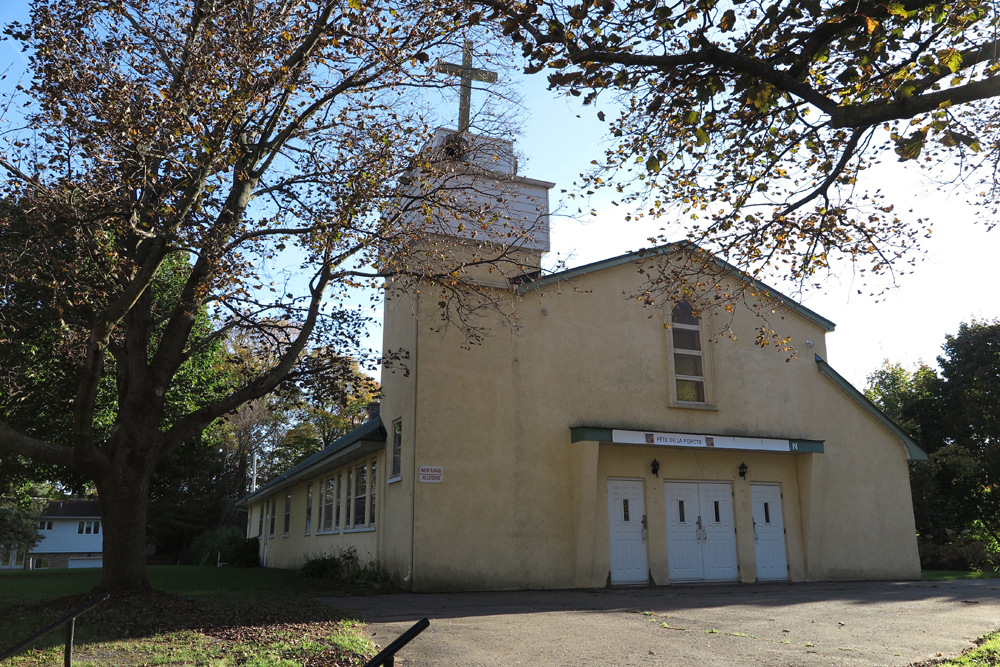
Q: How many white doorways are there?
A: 3